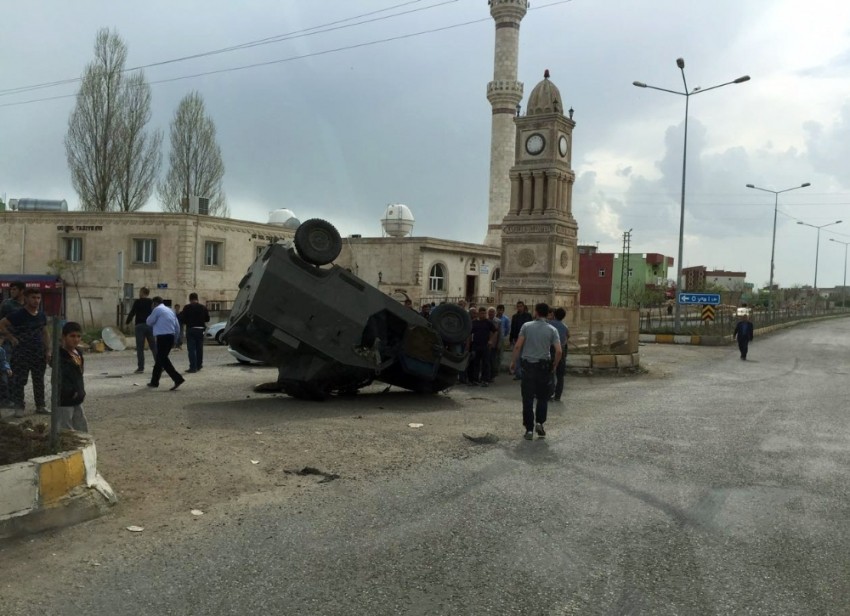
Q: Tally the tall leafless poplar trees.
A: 3